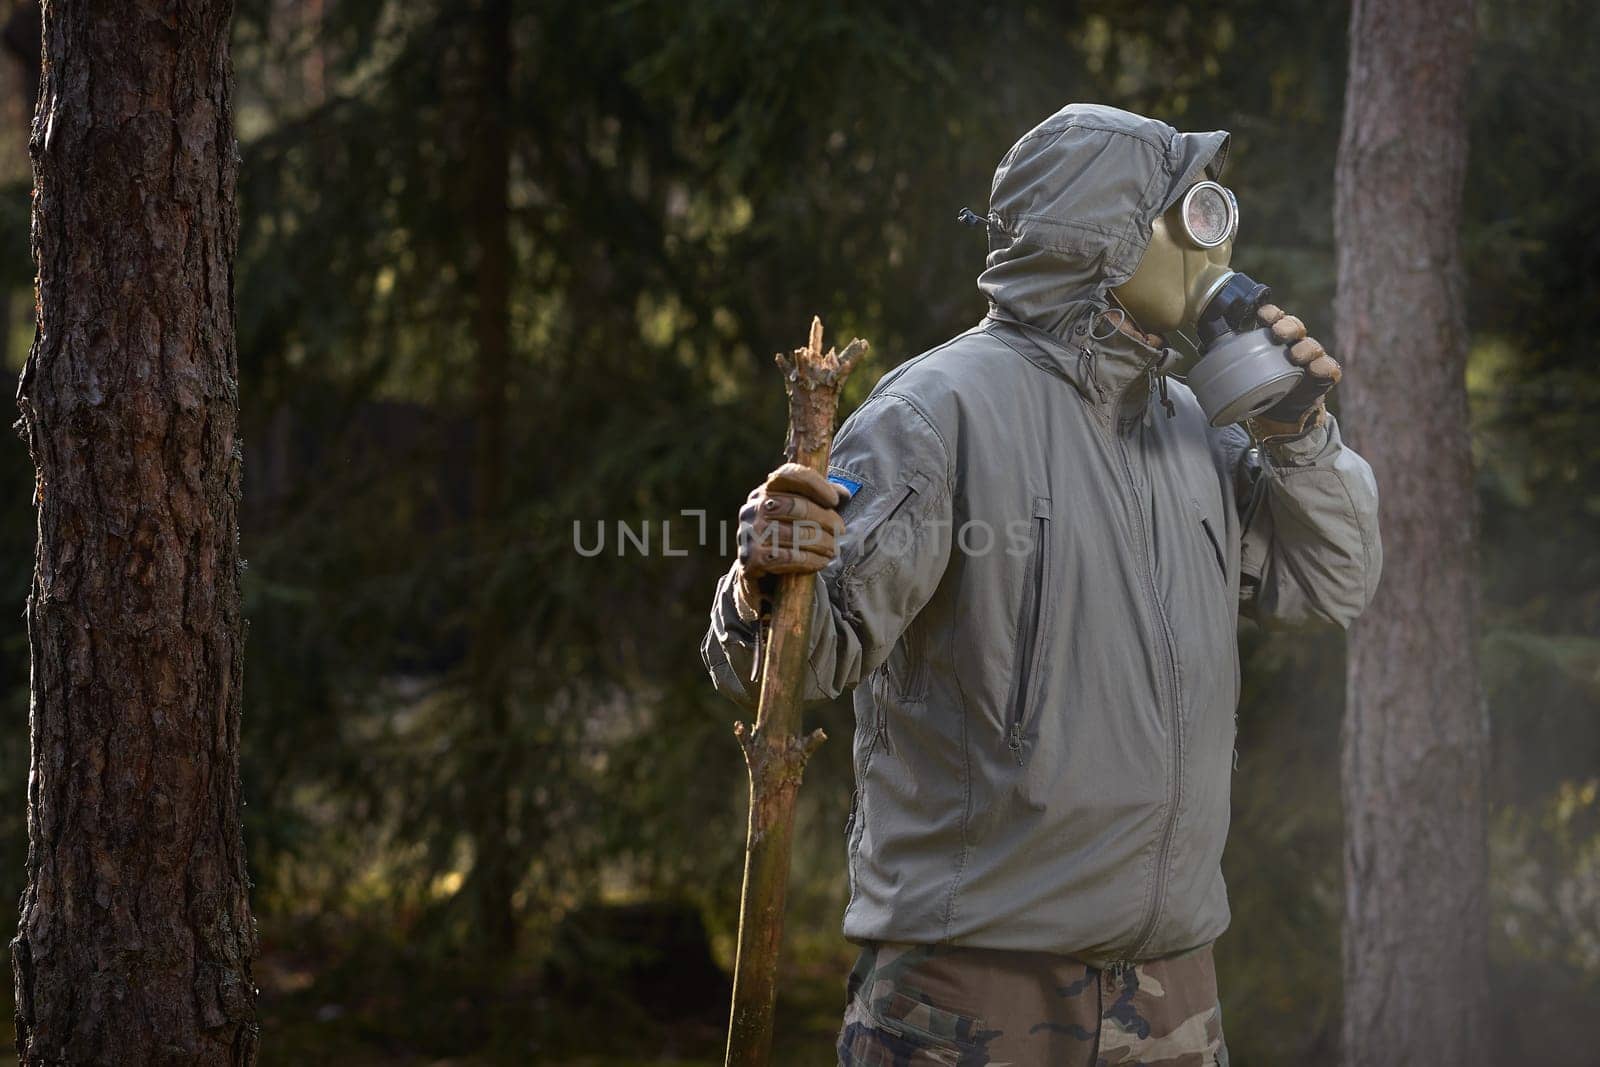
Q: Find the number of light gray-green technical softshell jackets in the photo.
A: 1